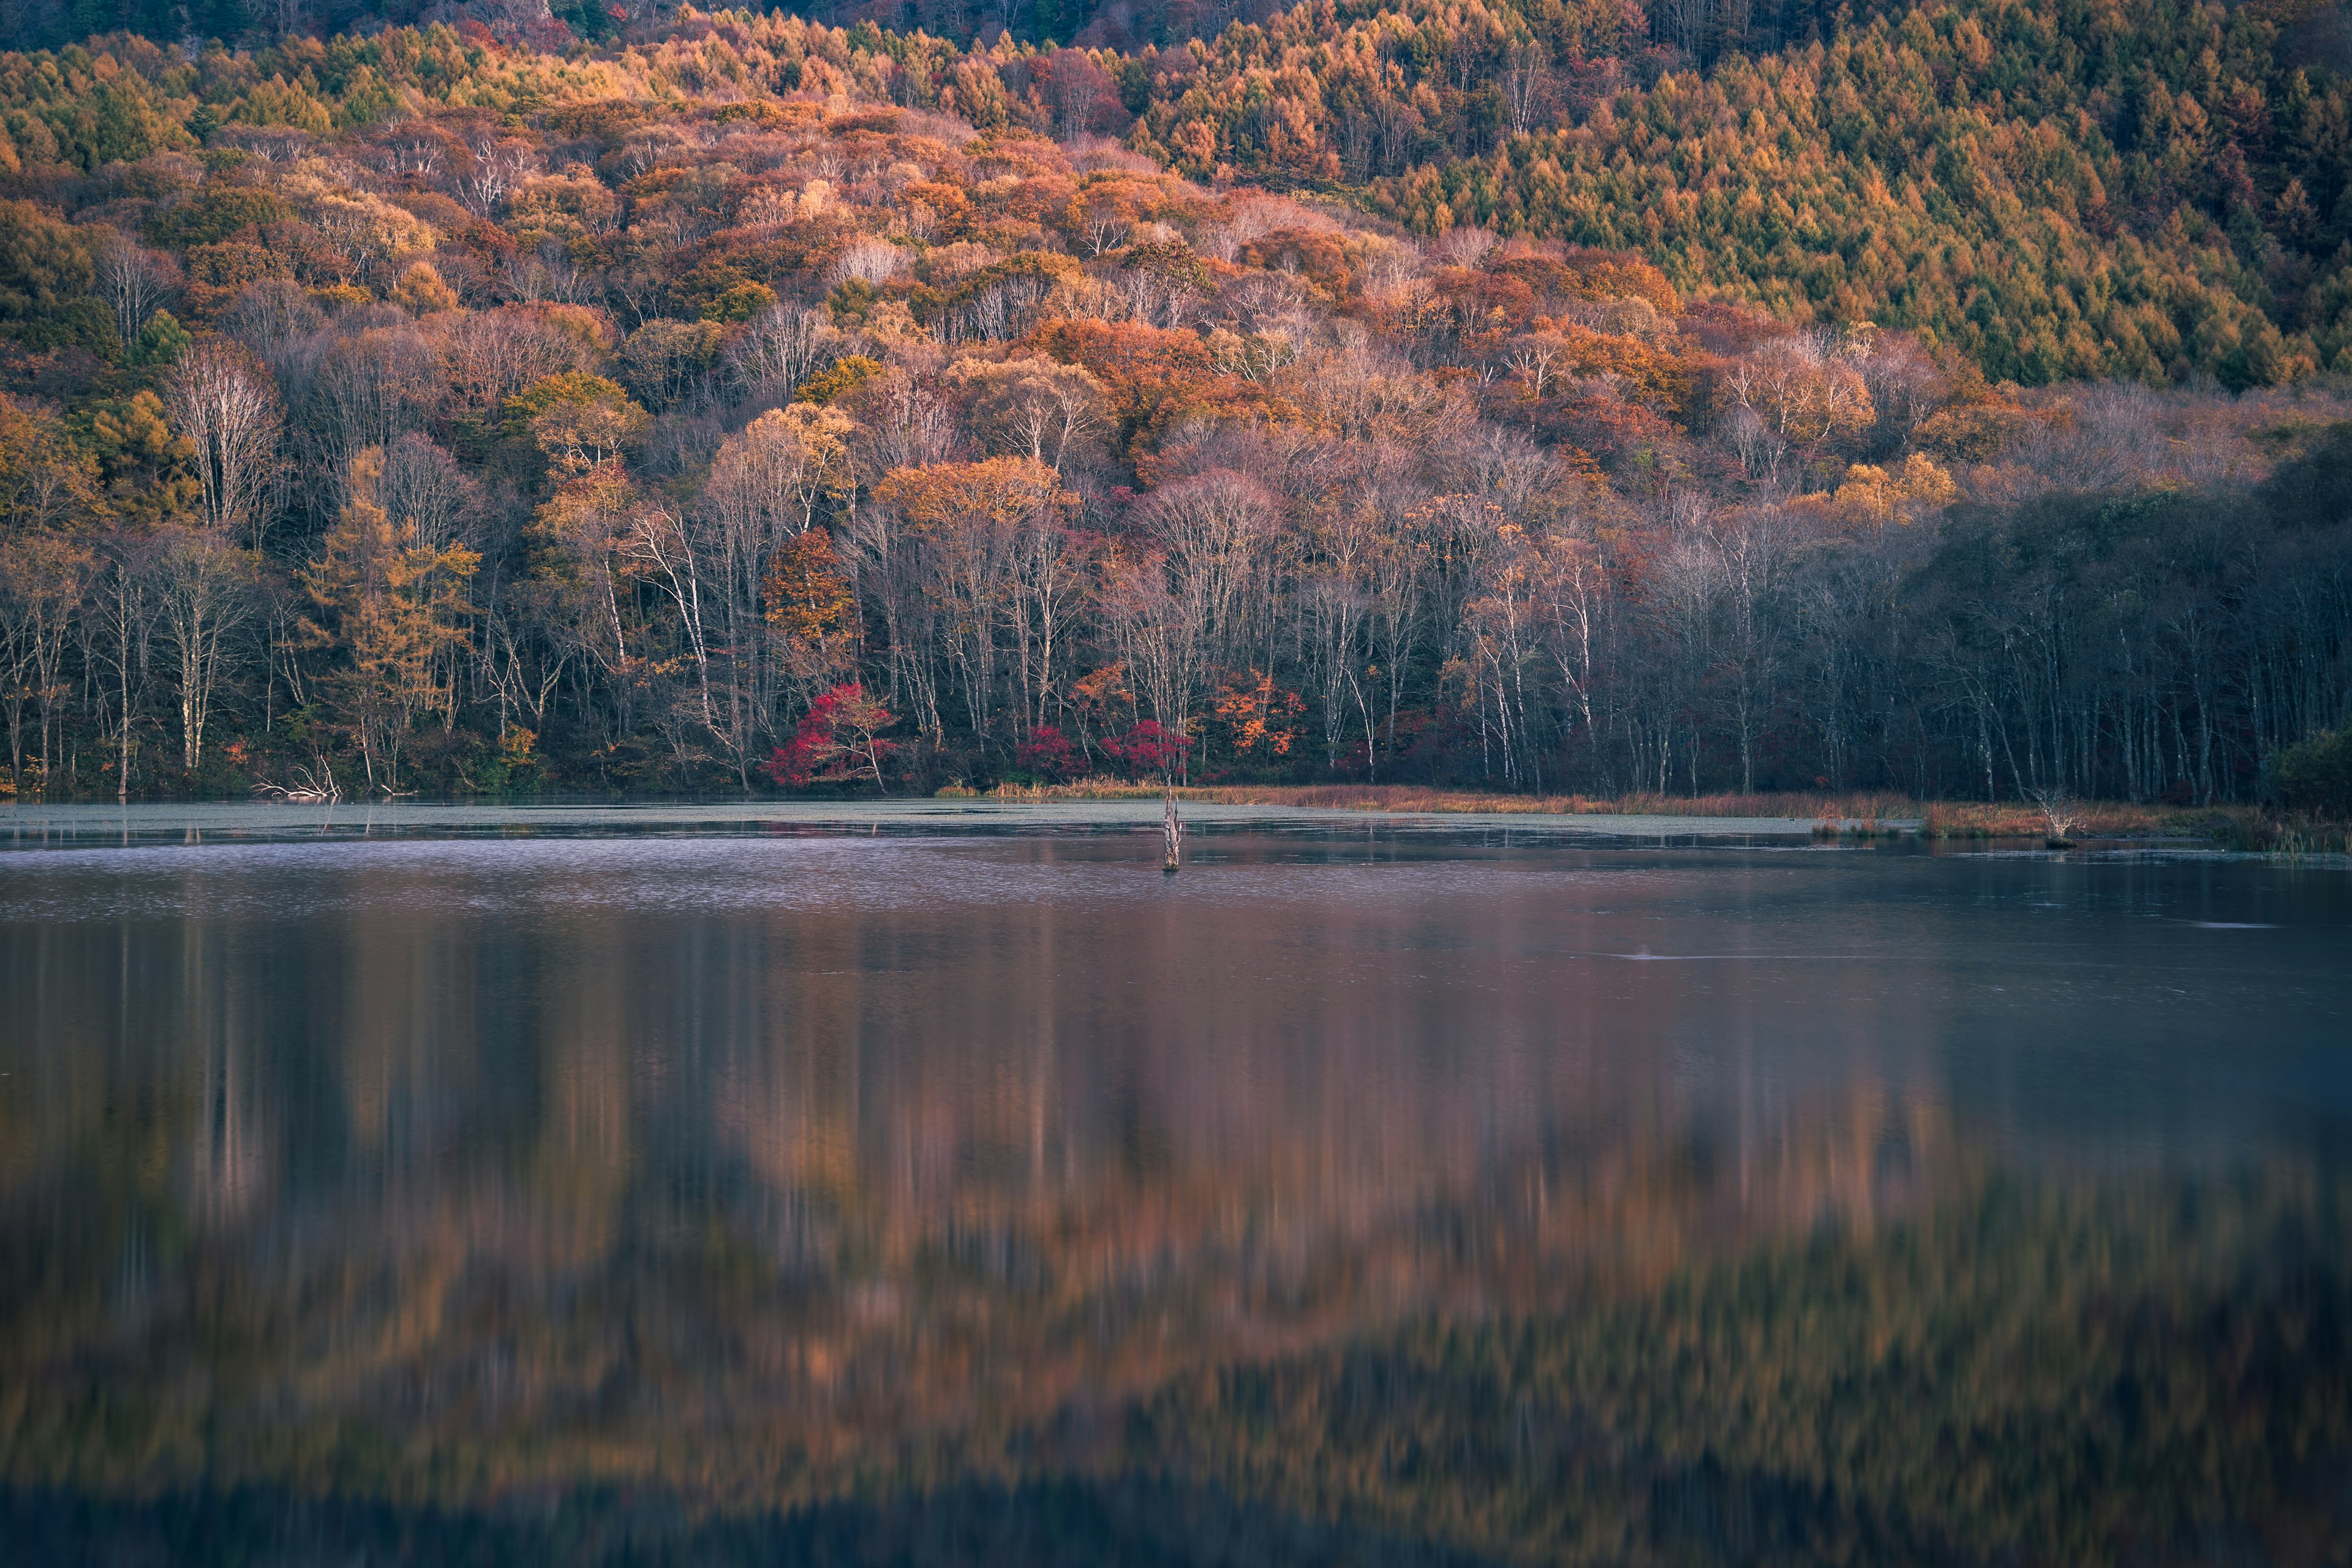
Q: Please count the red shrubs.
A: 3